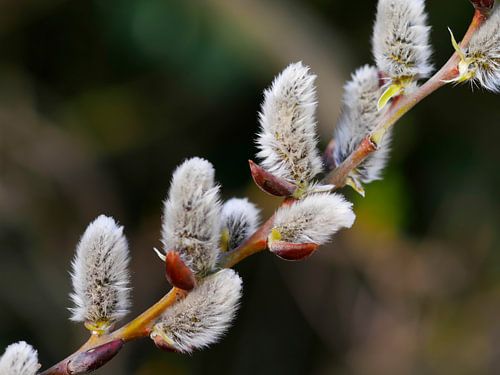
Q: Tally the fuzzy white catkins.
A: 10